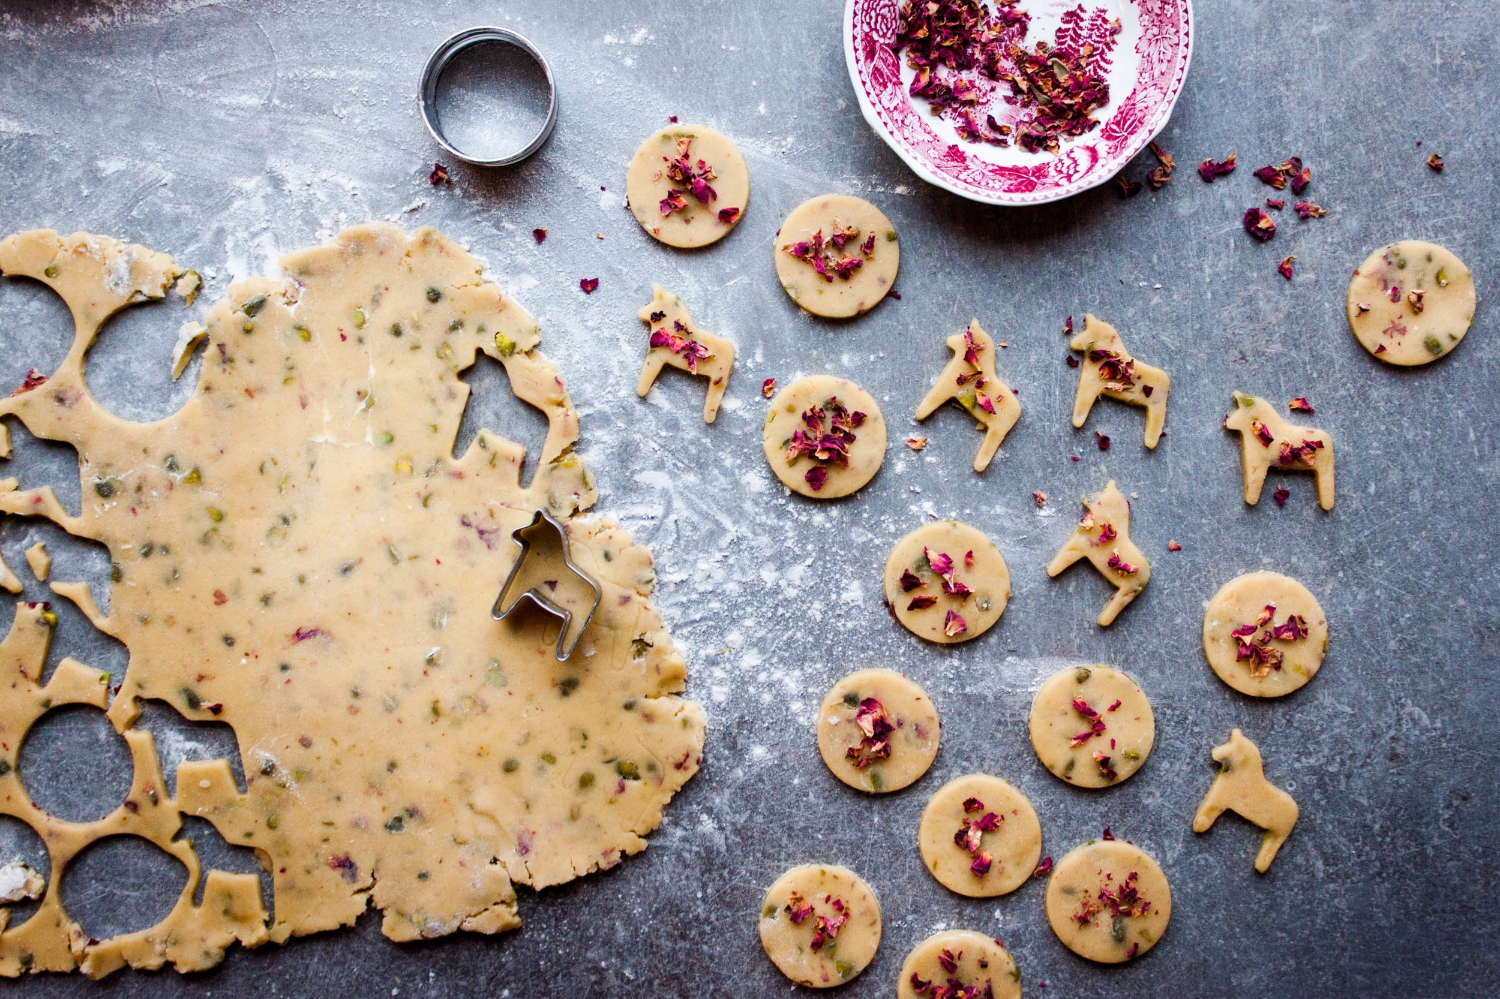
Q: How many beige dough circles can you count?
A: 12